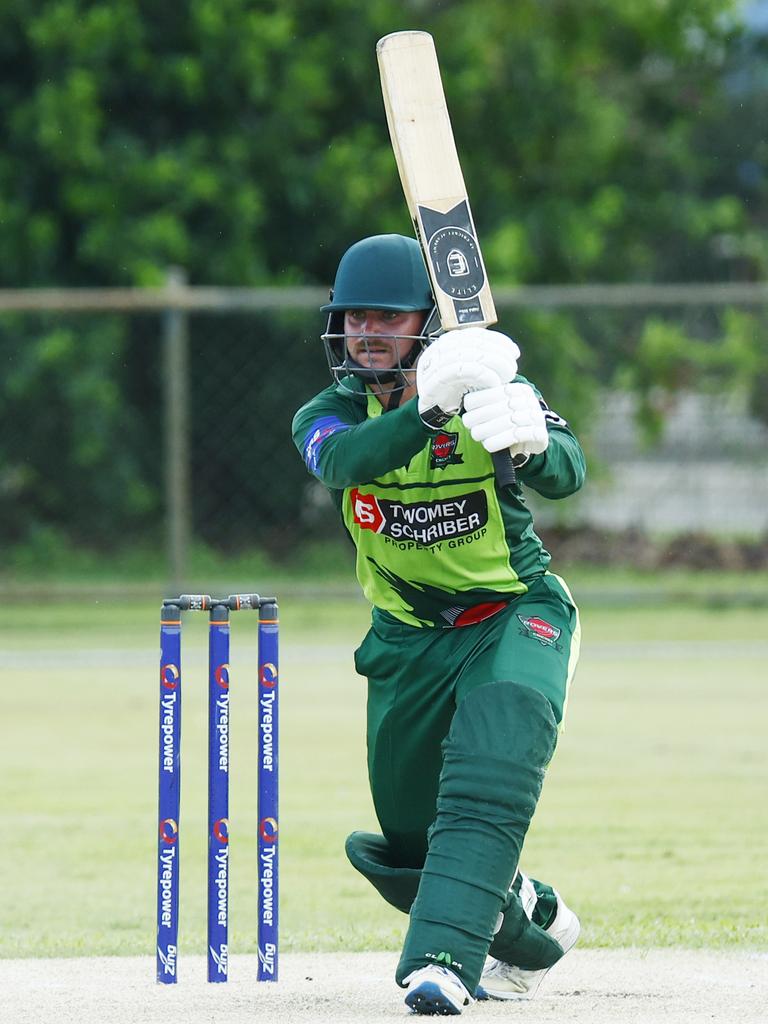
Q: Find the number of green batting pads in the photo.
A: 2